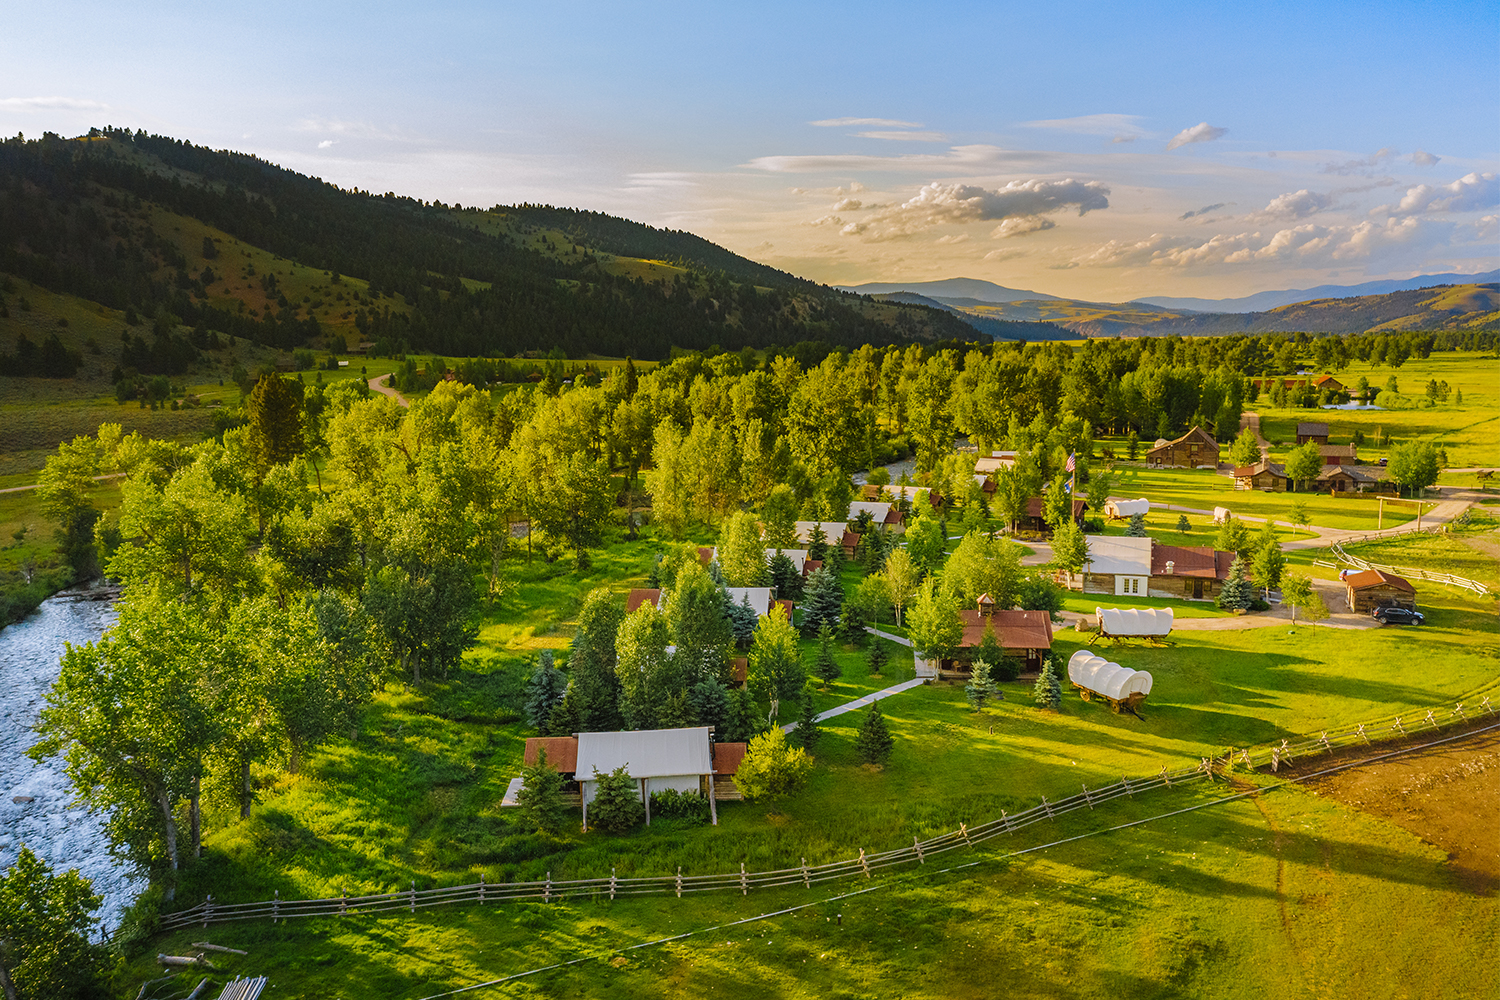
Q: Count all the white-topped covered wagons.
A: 4